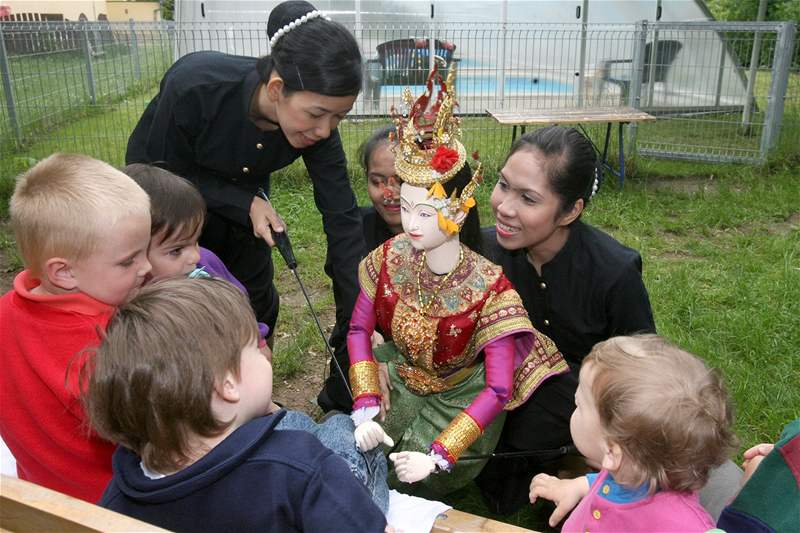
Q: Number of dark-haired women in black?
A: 3